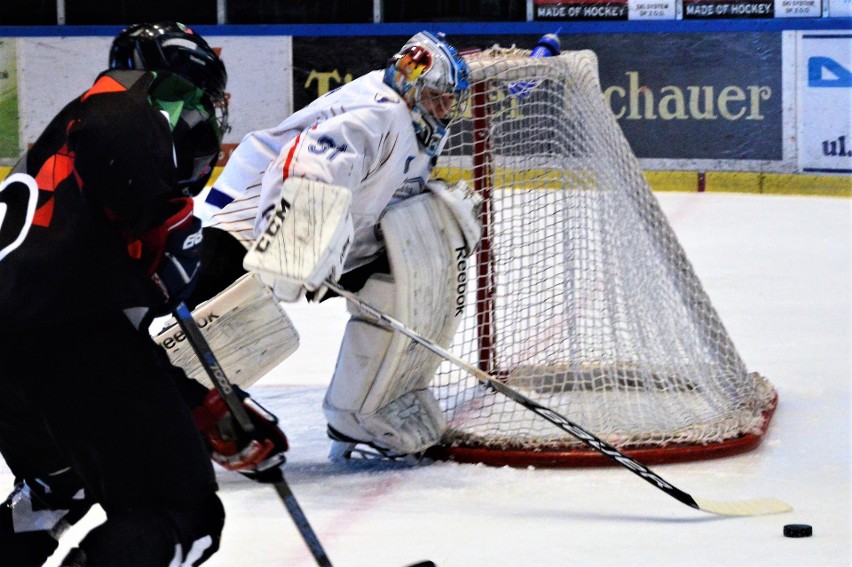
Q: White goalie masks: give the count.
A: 1